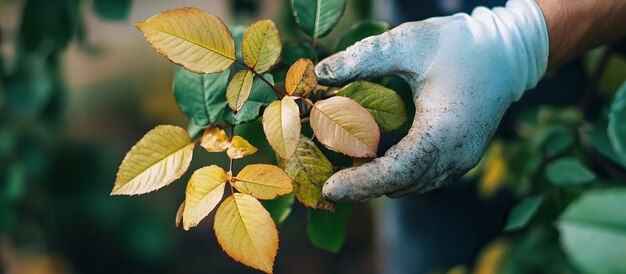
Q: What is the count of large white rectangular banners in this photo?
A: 0